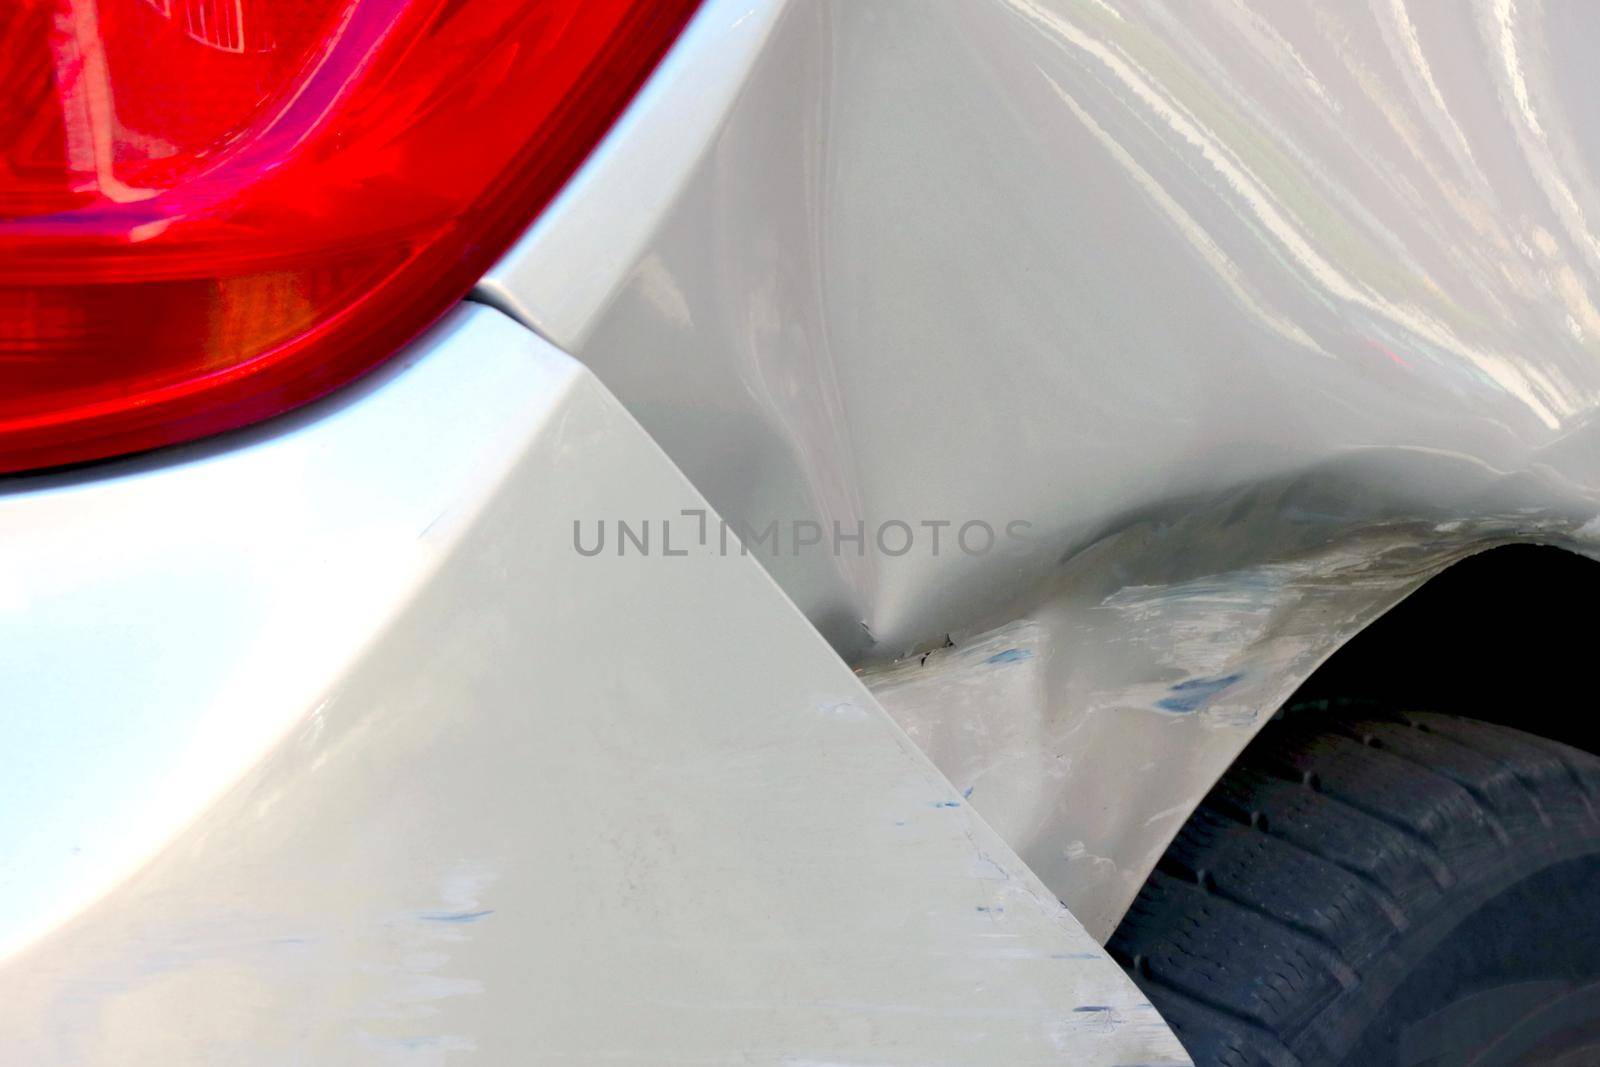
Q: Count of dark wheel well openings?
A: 1